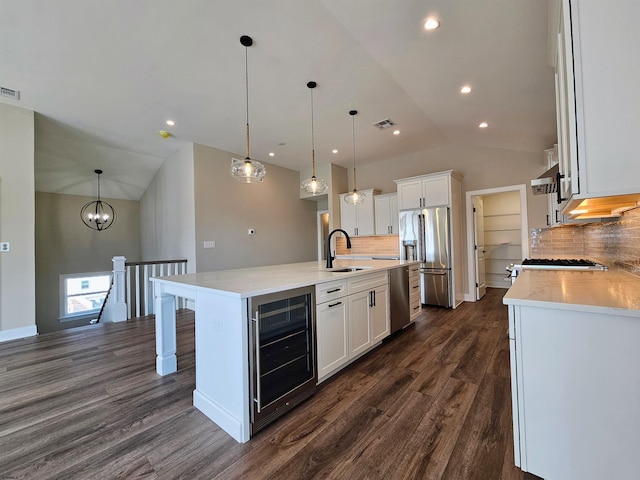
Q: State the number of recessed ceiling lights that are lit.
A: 7